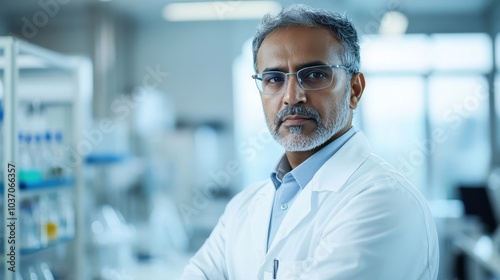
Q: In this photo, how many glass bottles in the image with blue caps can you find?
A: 5